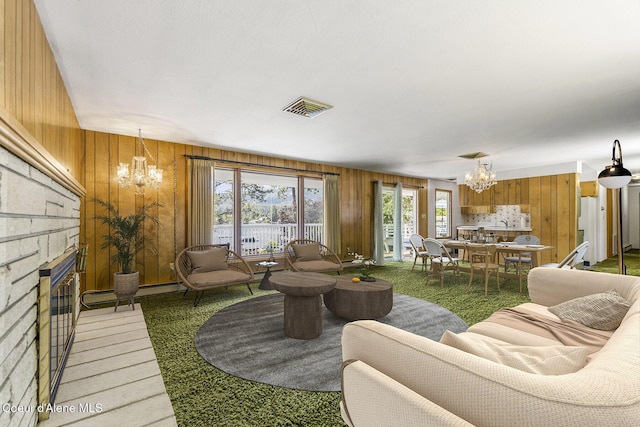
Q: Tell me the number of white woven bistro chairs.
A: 4